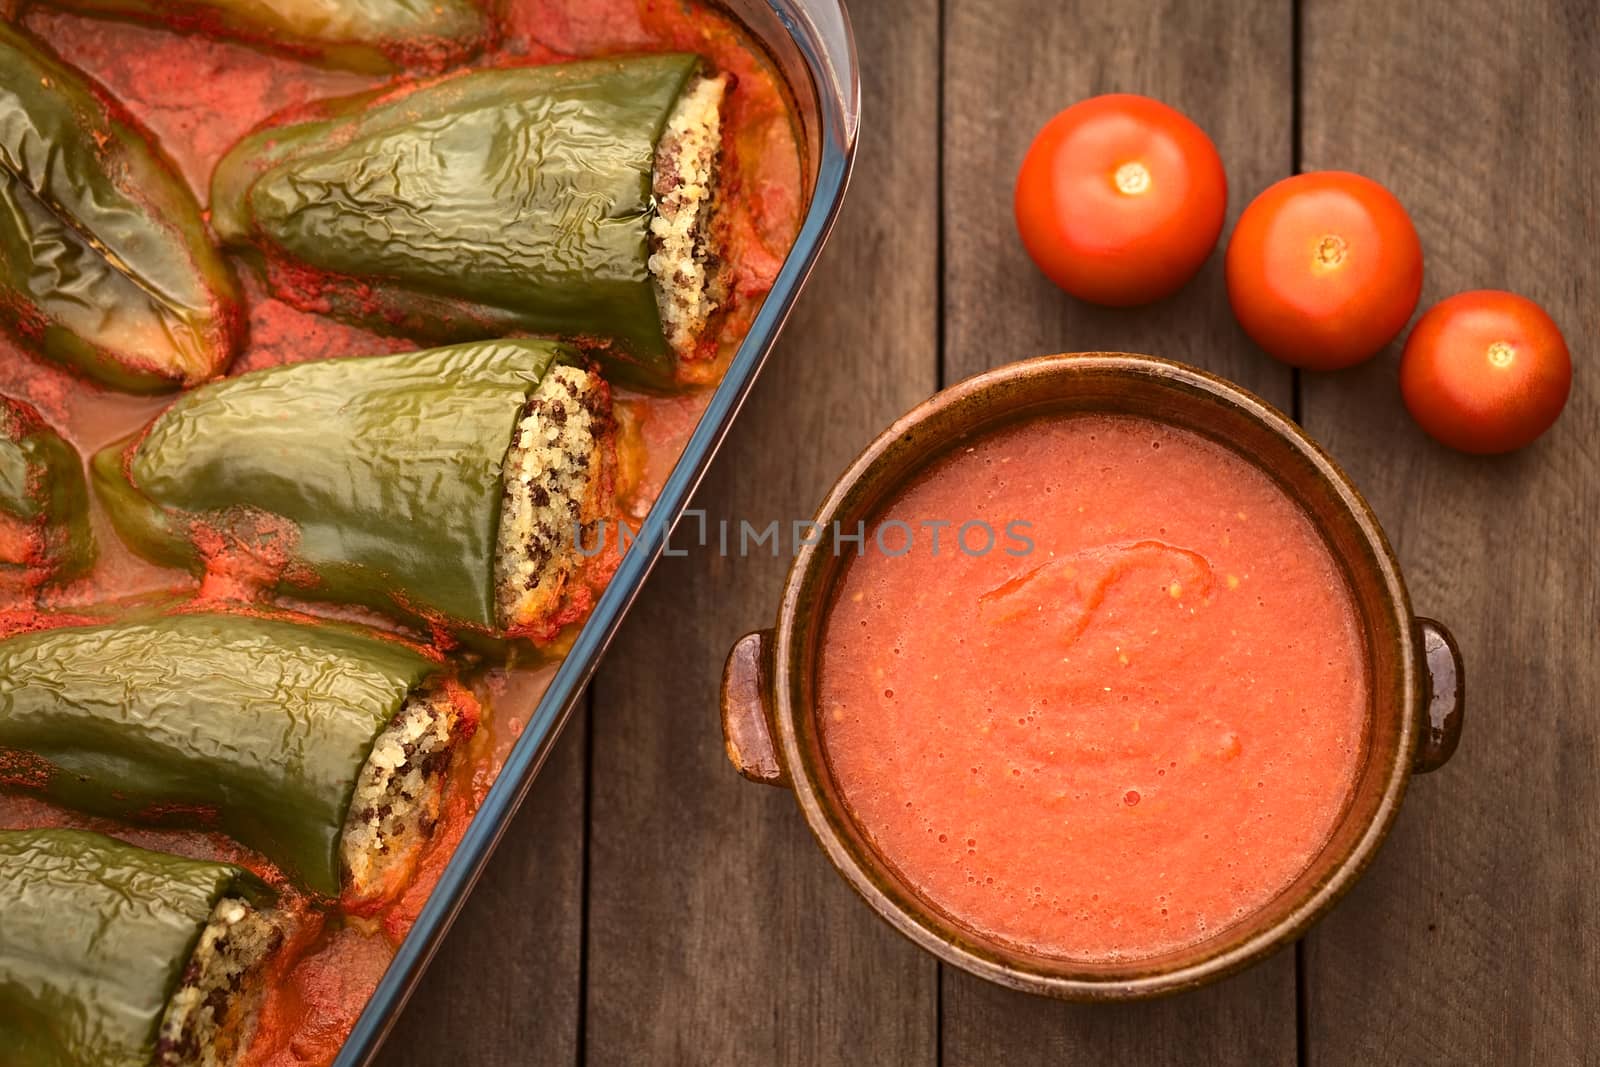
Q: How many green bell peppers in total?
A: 7